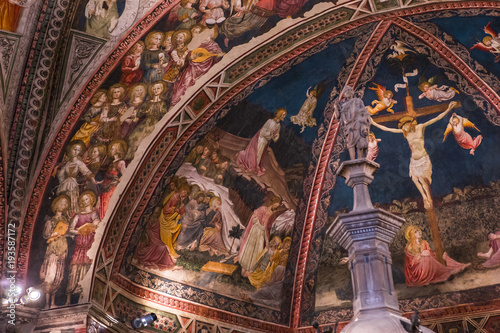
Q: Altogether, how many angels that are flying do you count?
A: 6